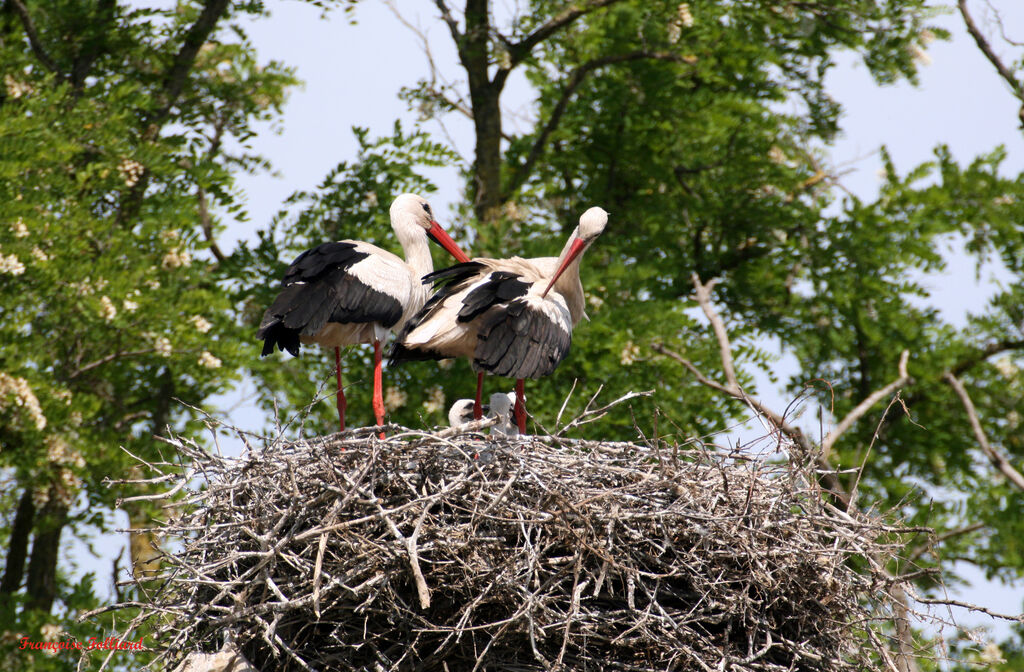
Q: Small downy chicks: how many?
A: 3